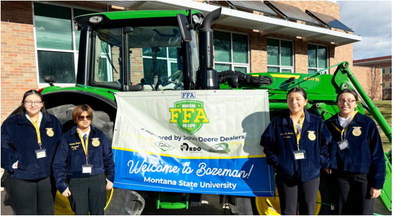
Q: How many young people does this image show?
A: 4